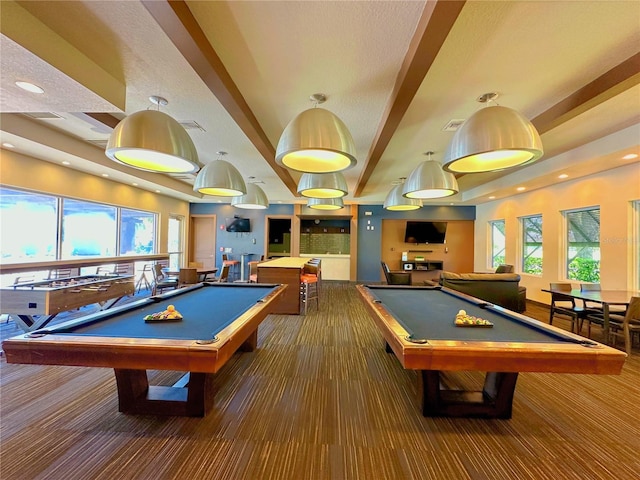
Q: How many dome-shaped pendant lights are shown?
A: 9